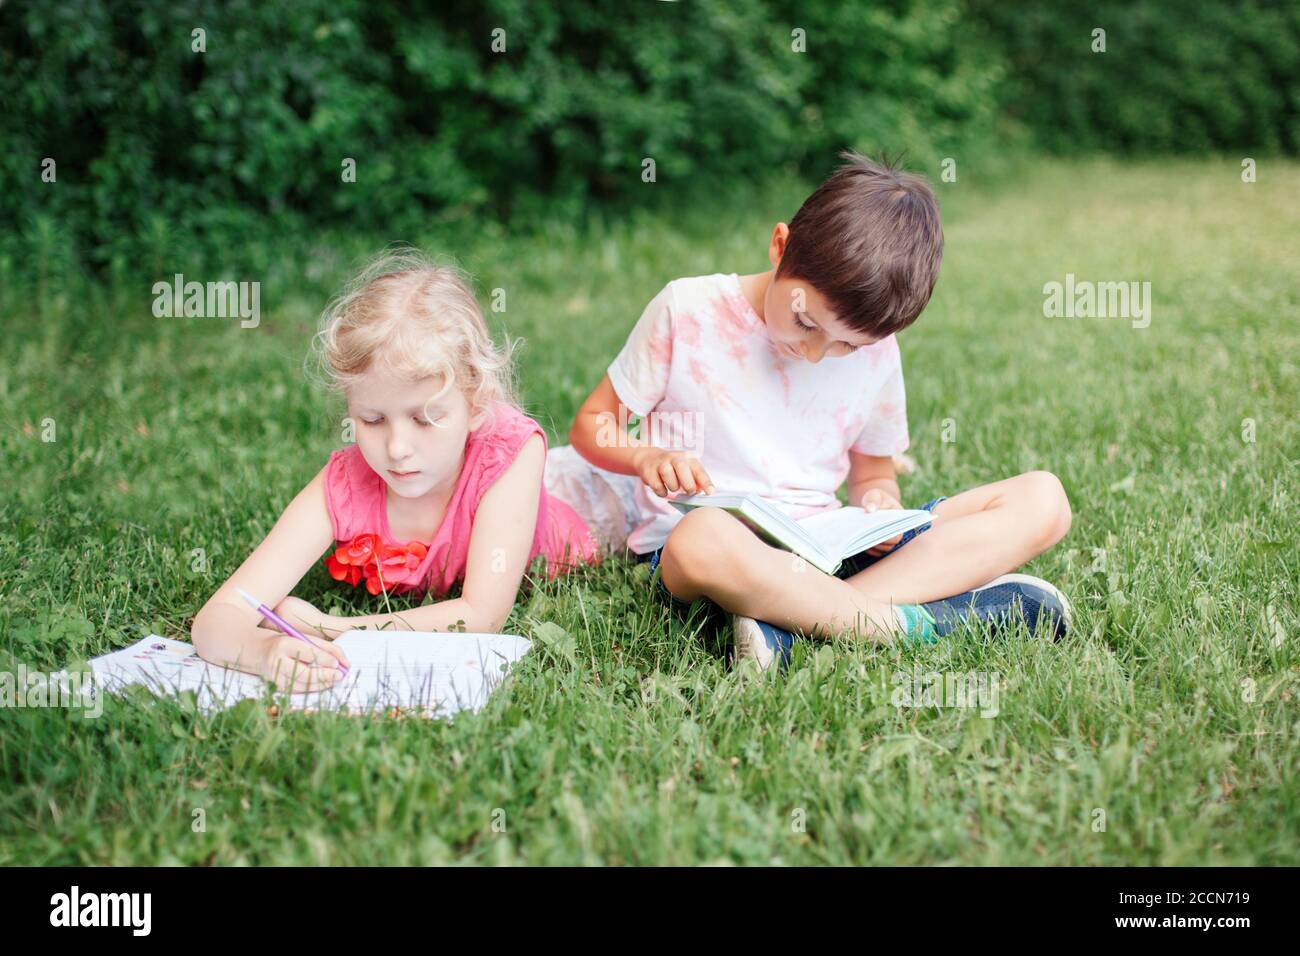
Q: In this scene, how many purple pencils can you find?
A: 1